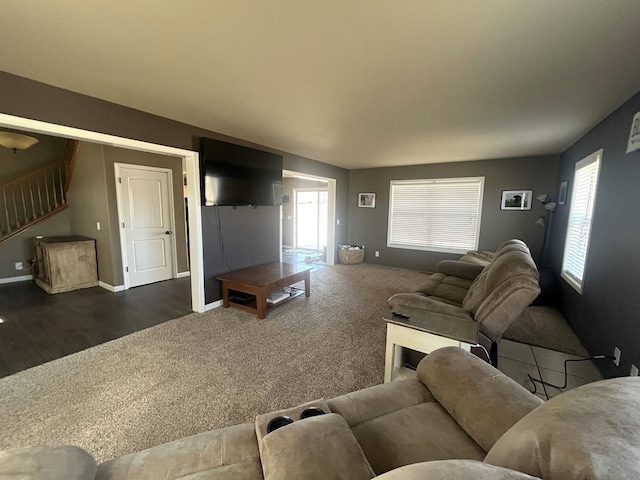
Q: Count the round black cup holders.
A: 2